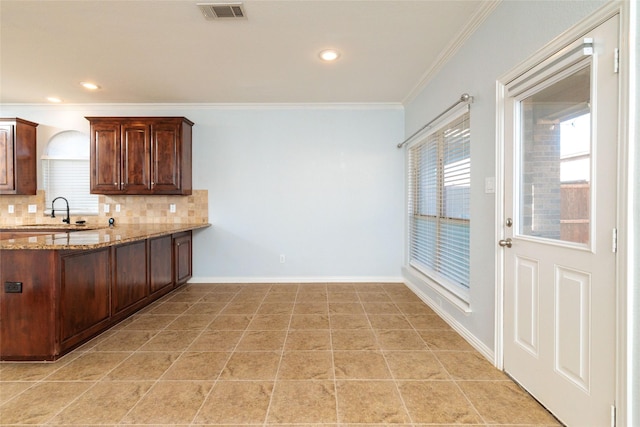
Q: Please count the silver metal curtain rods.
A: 1